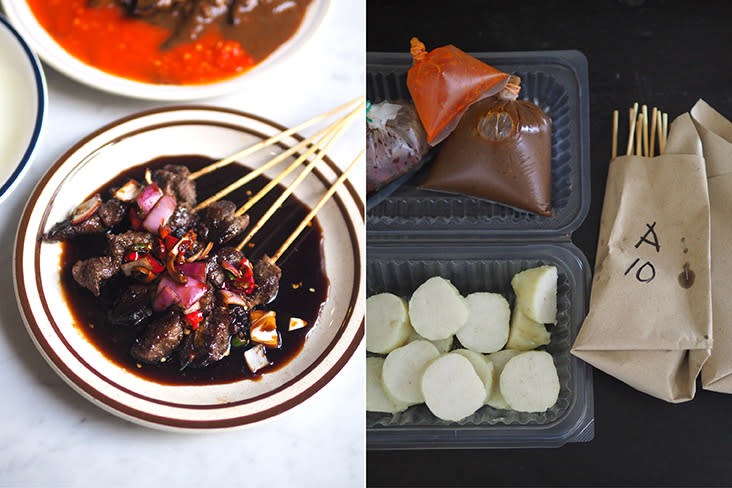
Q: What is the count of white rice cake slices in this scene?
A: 12